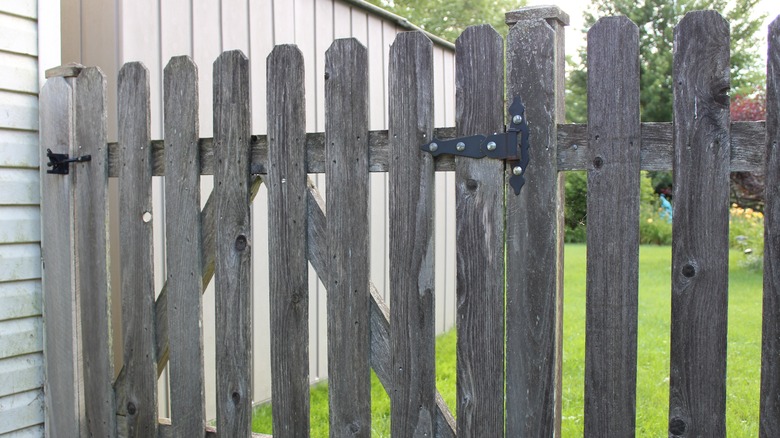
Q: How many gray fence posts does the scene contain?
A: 13